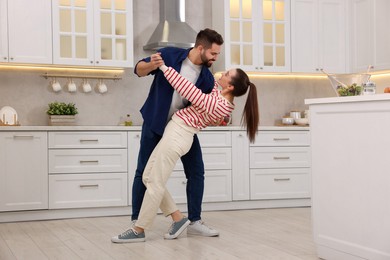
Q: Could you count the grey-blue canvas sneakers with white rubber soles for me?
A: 2